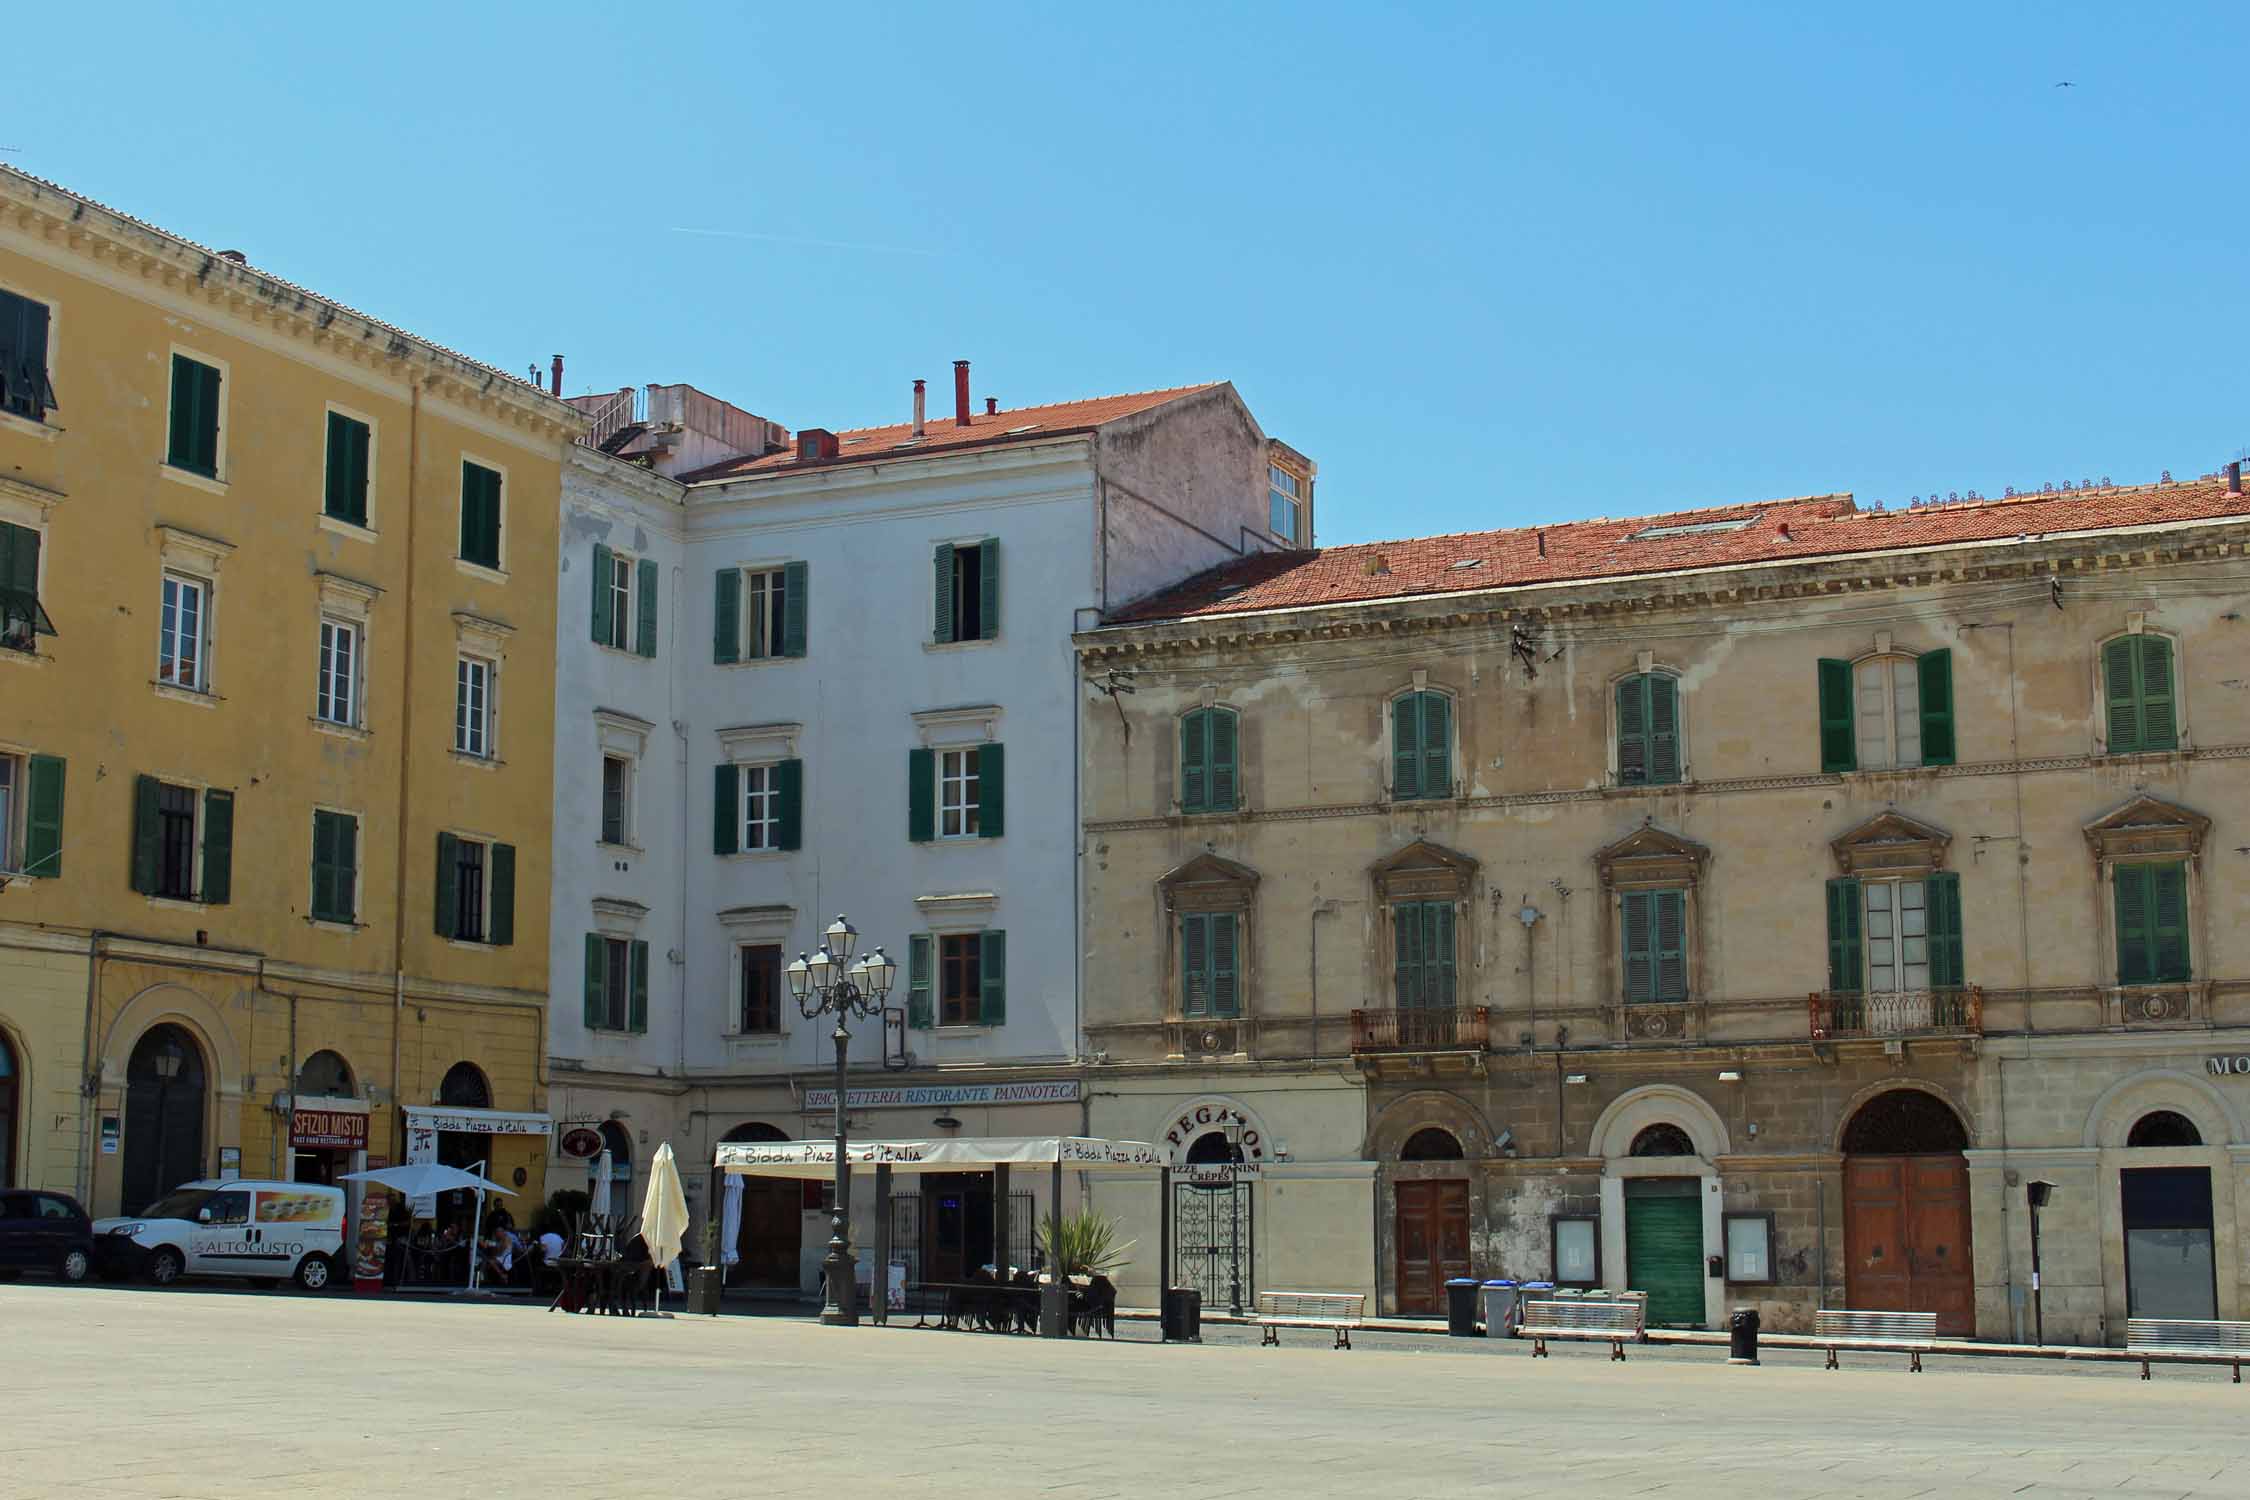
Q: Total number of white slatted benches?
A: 4